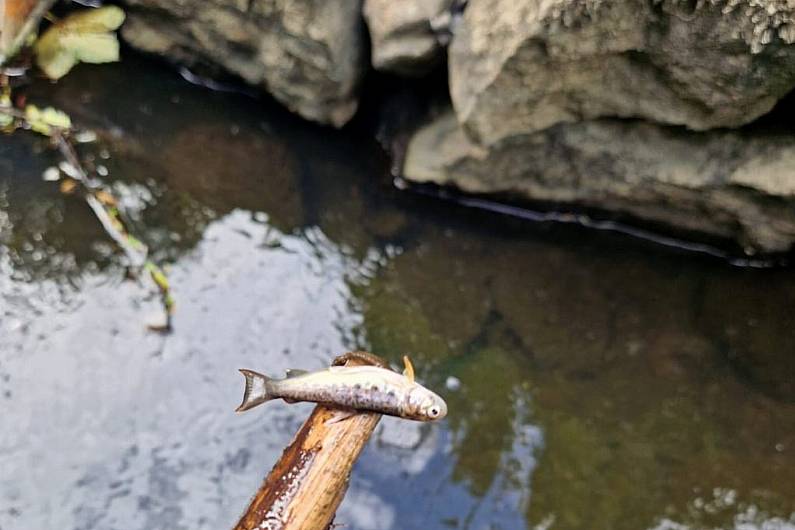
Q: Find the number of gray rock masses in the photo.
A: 4